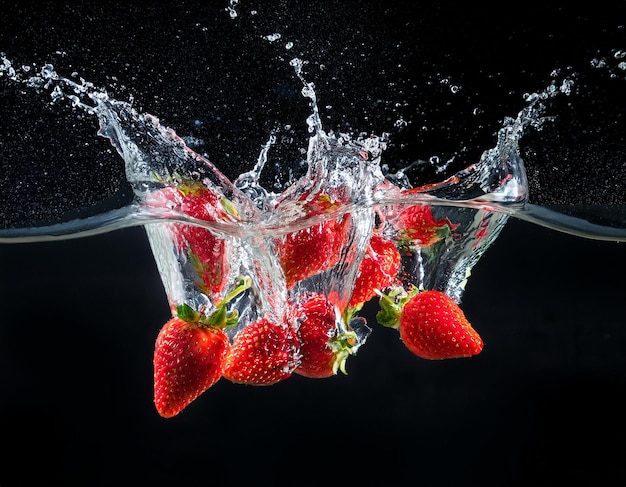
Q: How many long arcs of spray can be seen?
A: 3